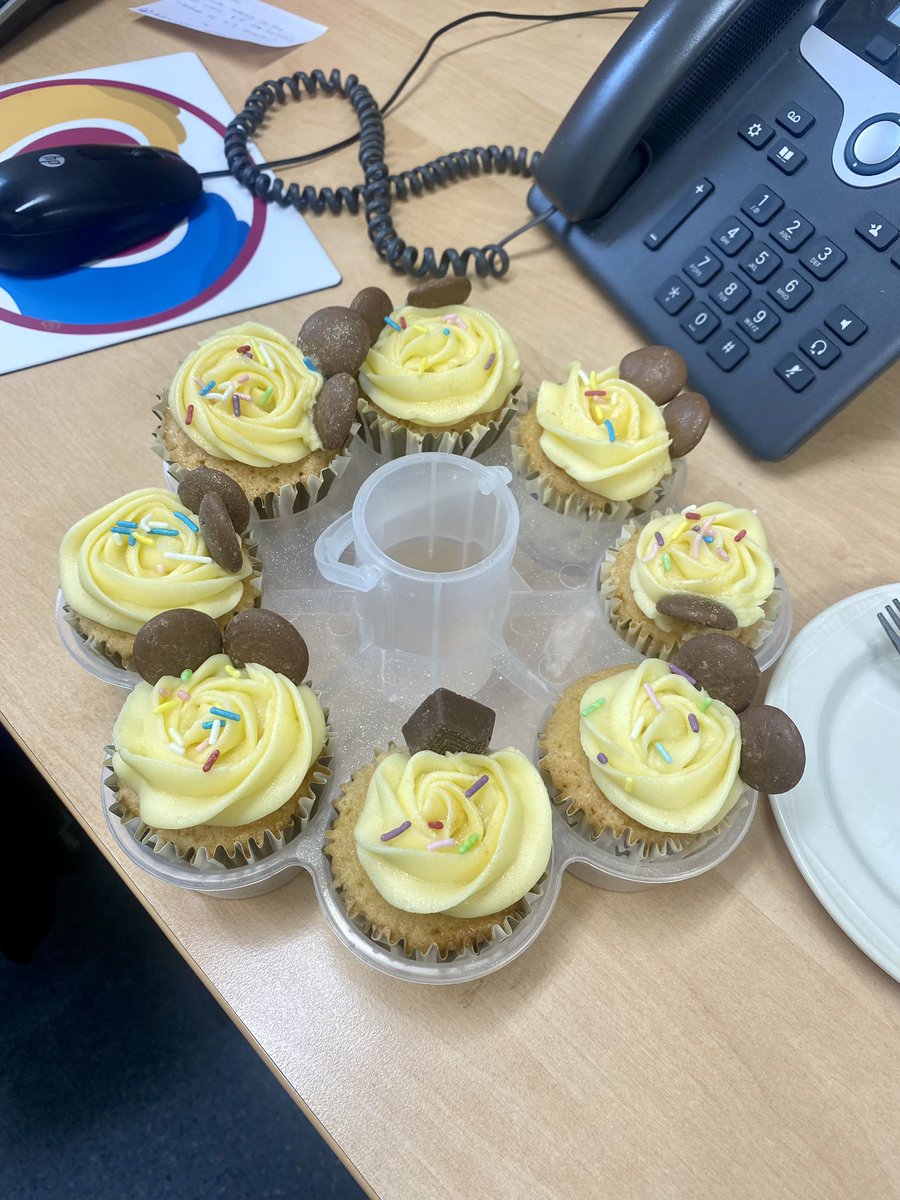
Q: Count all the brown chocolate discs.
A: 13